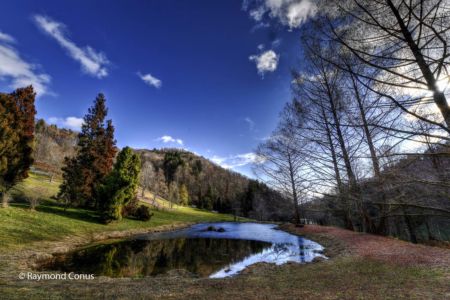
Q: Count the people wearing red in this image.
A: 0